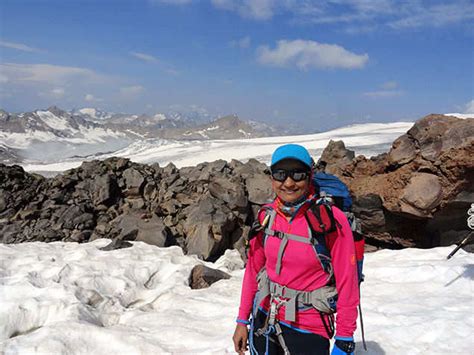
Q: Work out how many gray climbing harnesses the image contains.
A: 1